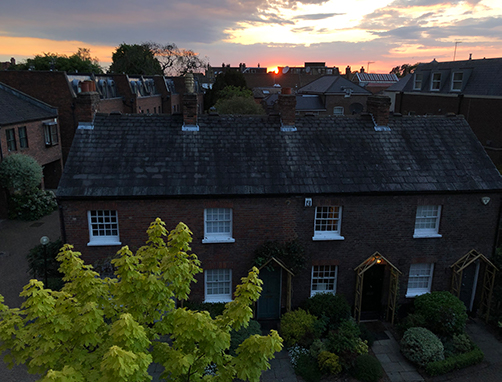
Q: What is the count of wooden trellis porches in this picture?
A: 3